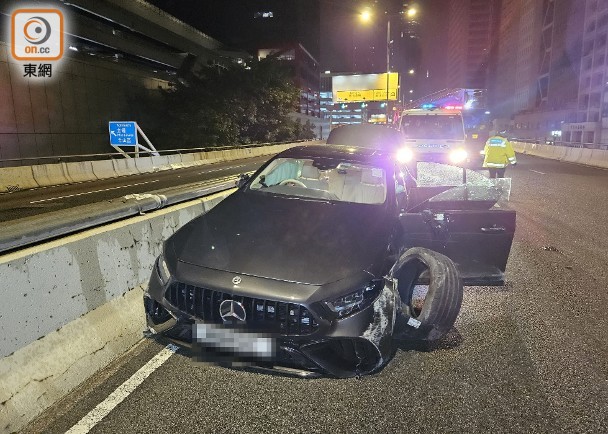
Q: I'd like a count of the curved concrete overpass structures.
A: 1